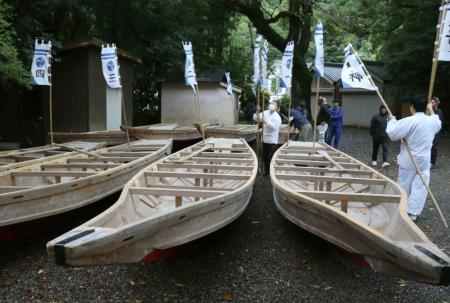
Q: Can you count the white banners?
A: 10